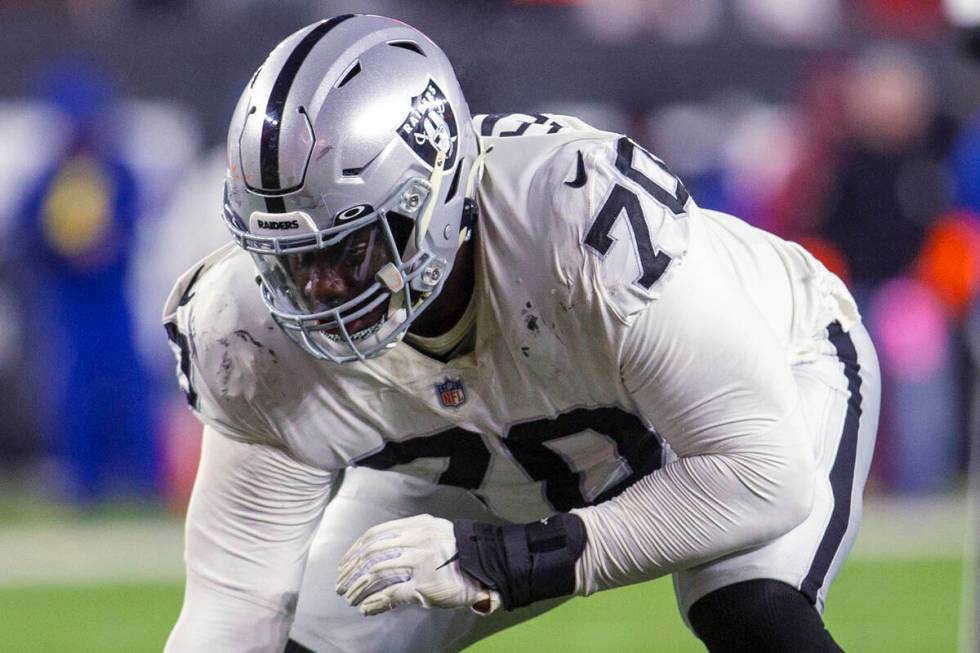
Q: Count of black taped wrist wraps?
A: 1